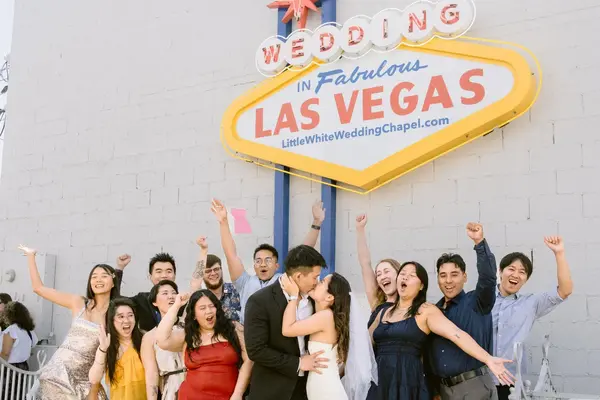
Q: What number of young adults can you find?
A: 13